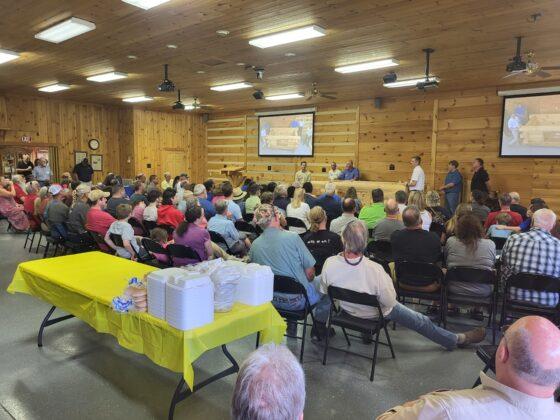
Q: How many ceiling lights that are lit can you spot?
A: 12